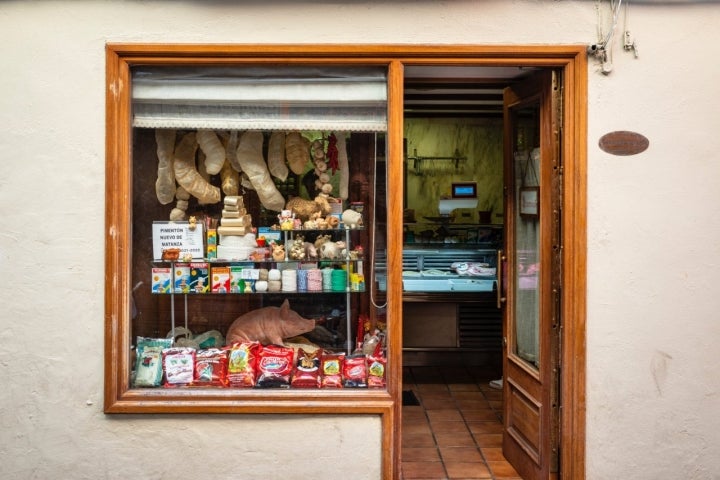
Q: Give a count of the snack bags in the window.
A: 9